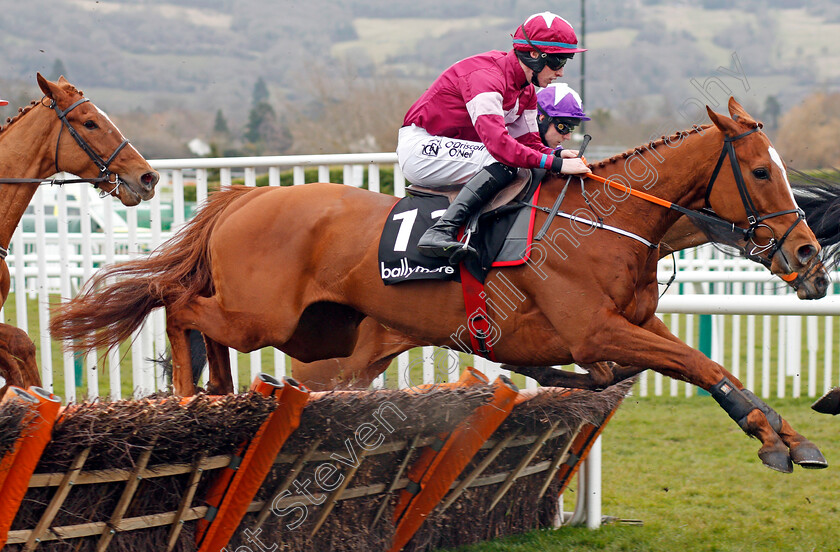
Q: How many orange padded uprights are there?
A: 7